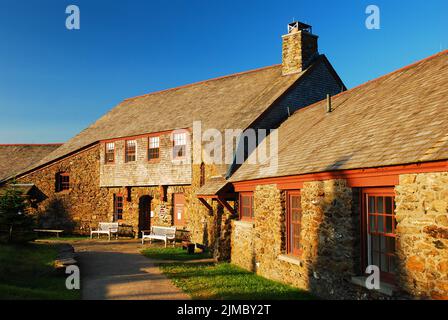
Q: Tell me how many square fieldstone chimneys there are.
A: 1